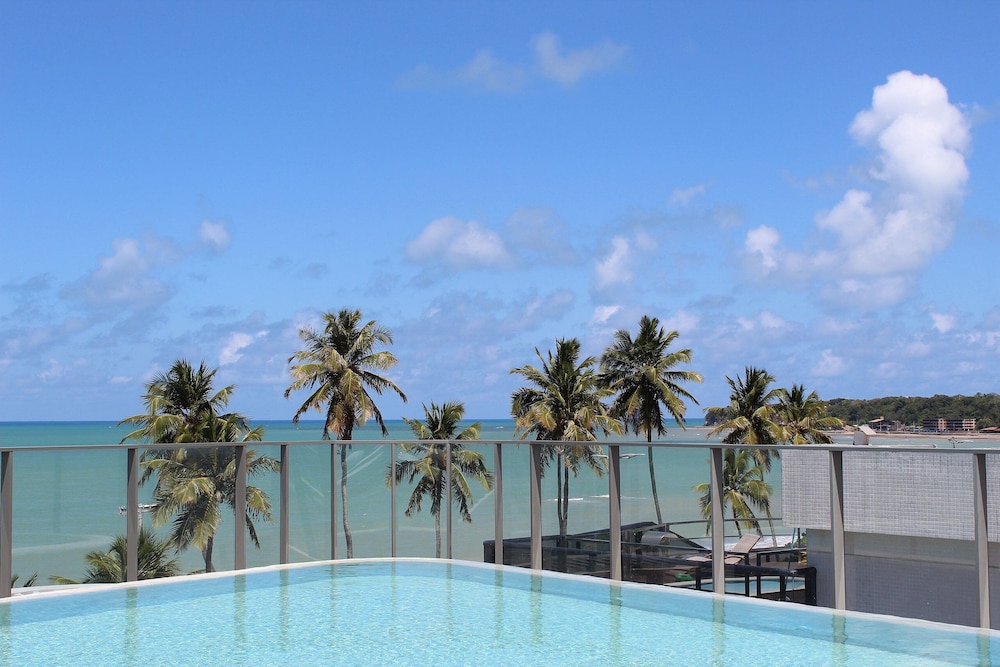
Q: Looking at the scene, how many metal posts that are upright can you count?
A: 13